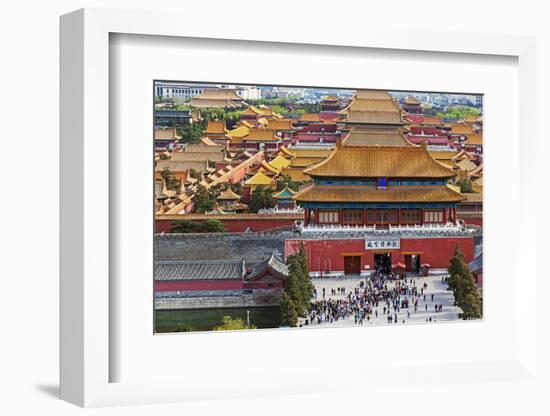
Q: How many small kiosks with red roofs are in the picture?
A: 2